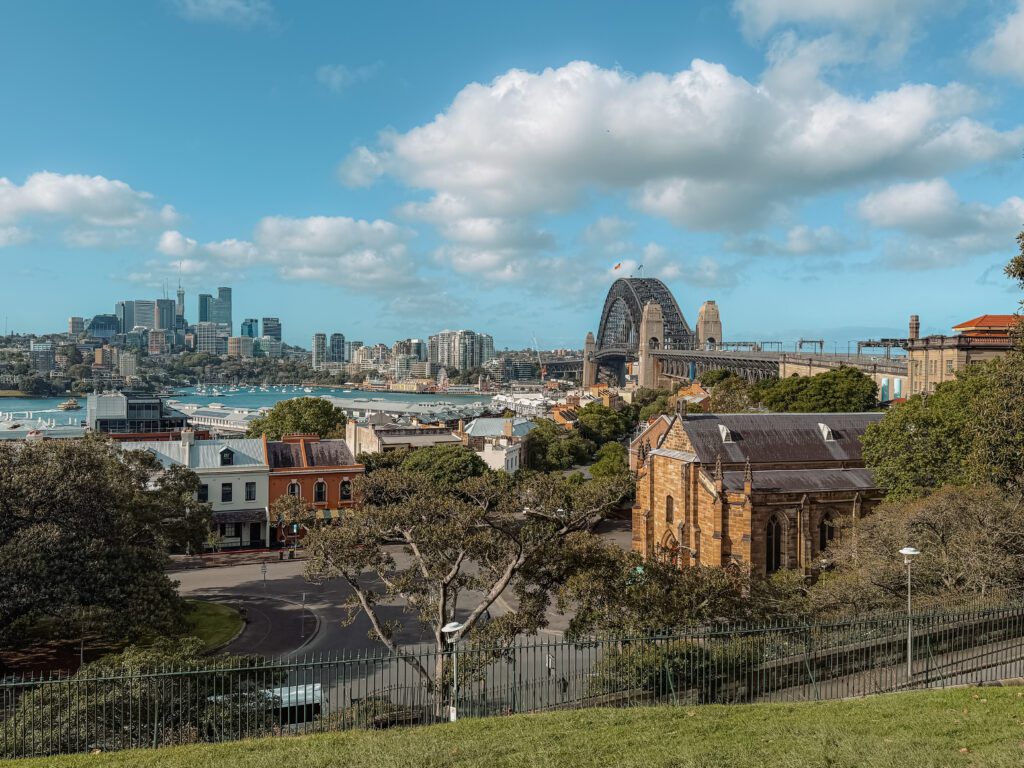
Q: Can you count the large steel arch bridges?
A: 1